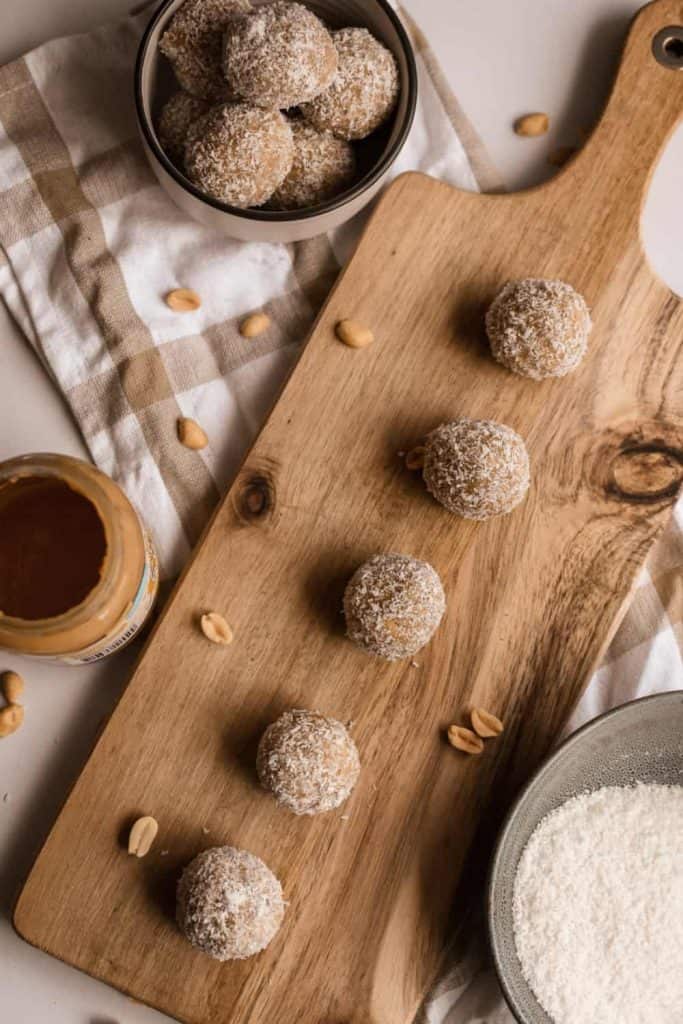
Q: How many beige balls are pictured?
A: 11